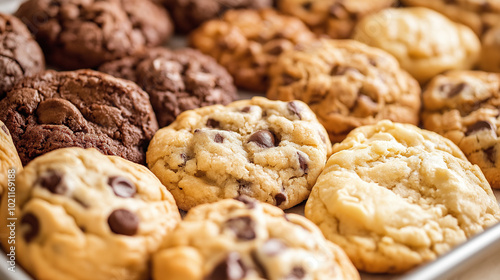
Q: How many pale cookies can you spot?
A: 2